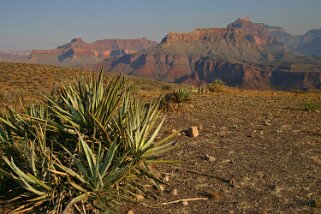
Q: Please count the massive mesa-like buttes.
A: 2